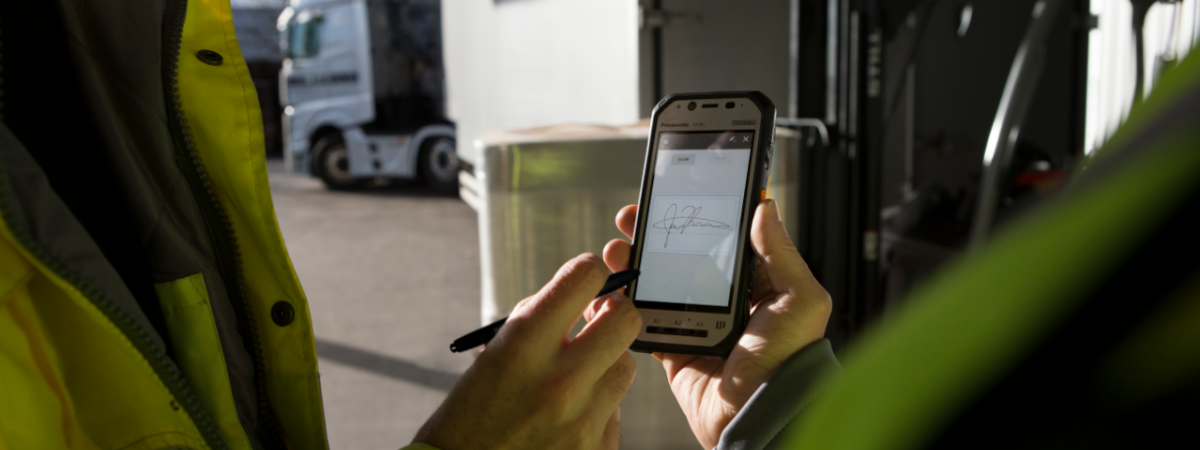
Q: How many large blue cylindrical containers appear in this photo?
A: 0